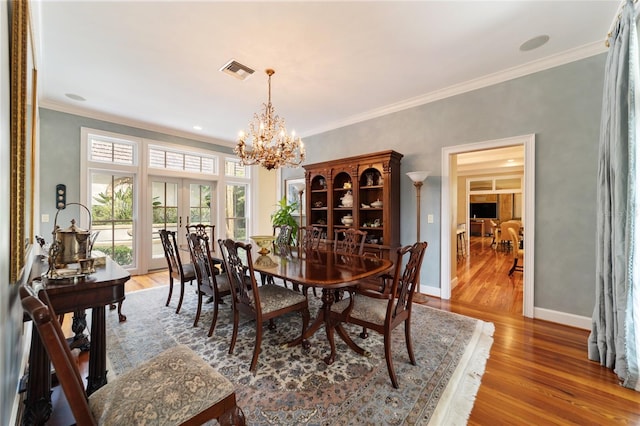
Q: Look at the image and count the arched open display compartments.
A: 3